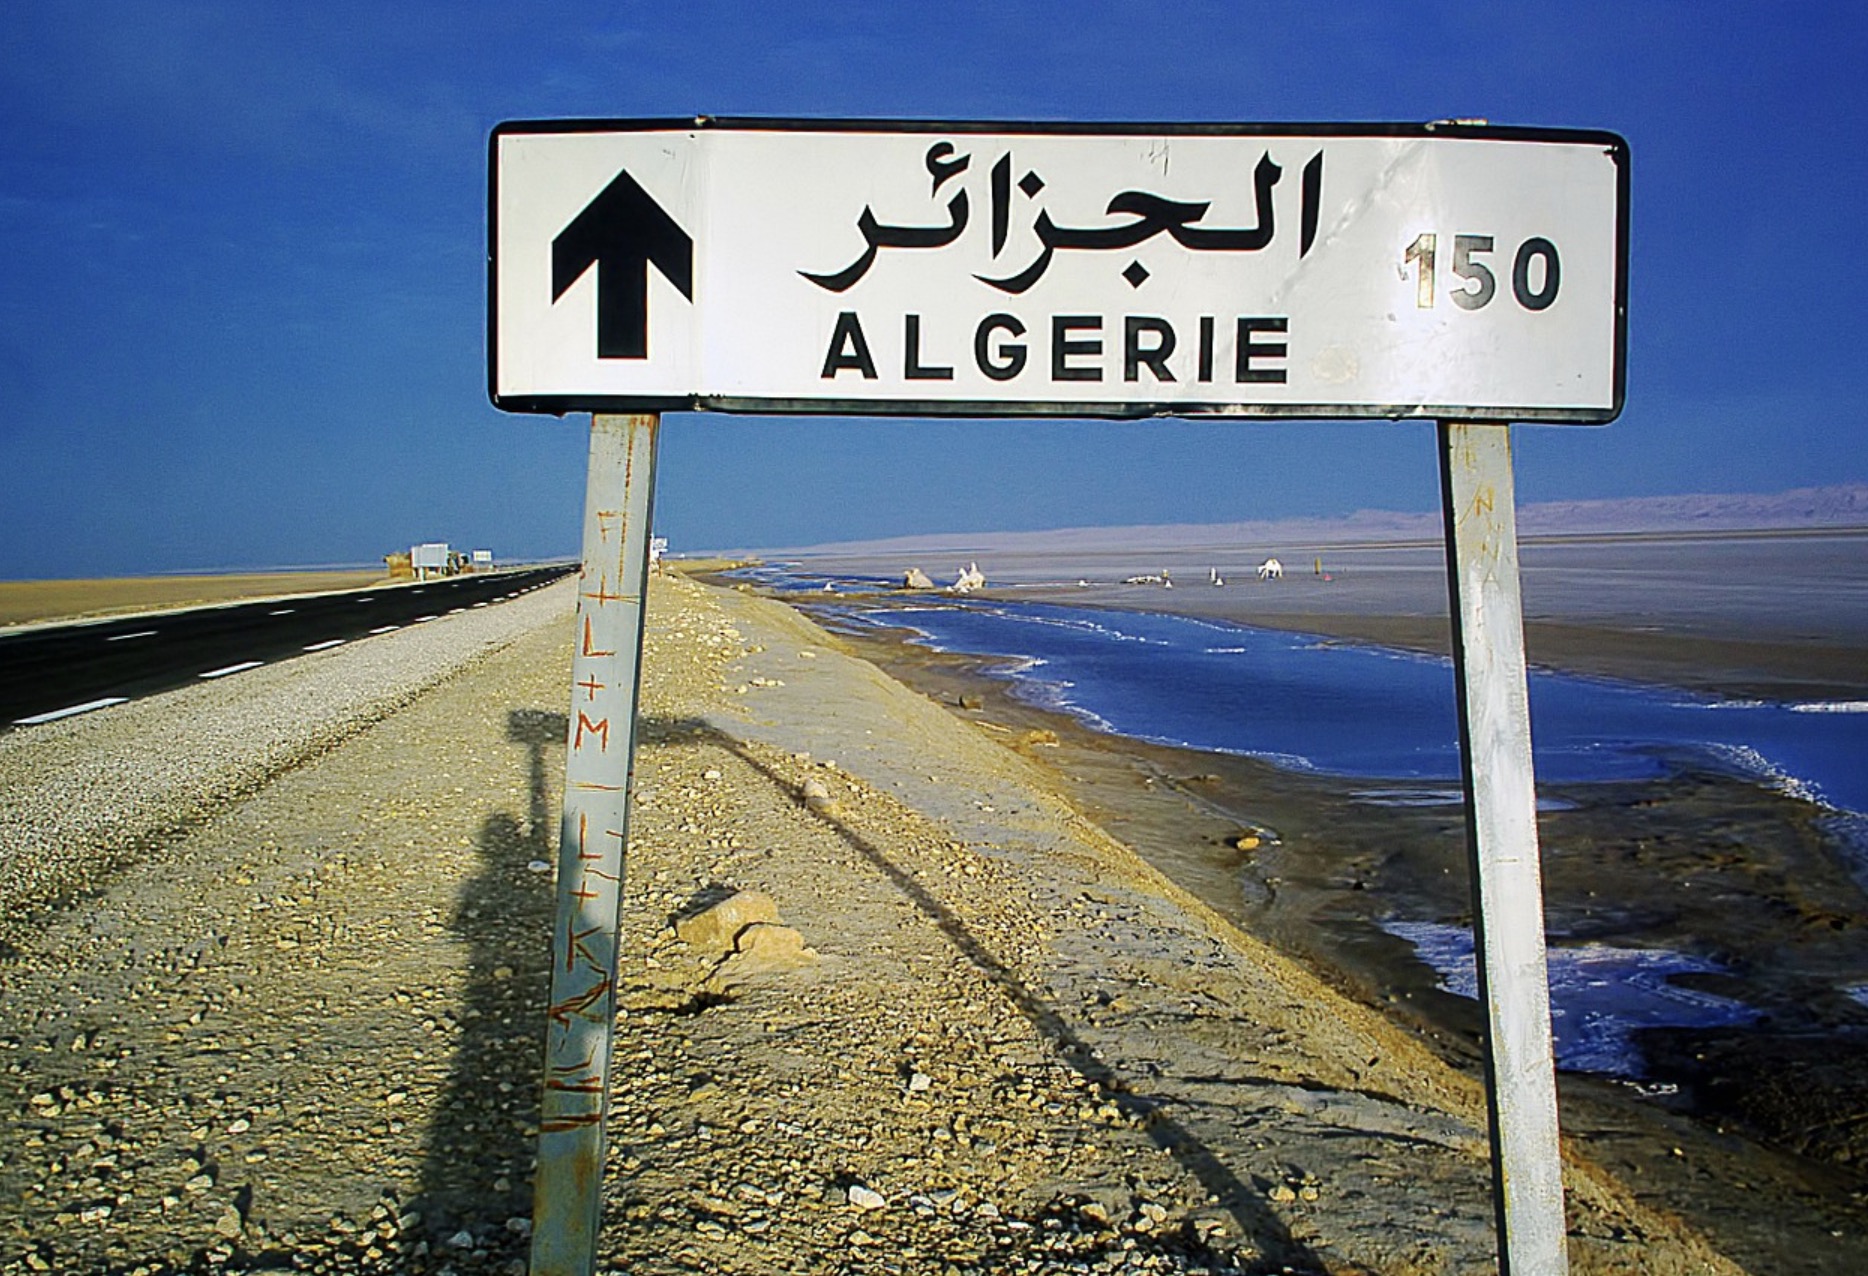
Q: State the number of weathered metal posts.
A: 2